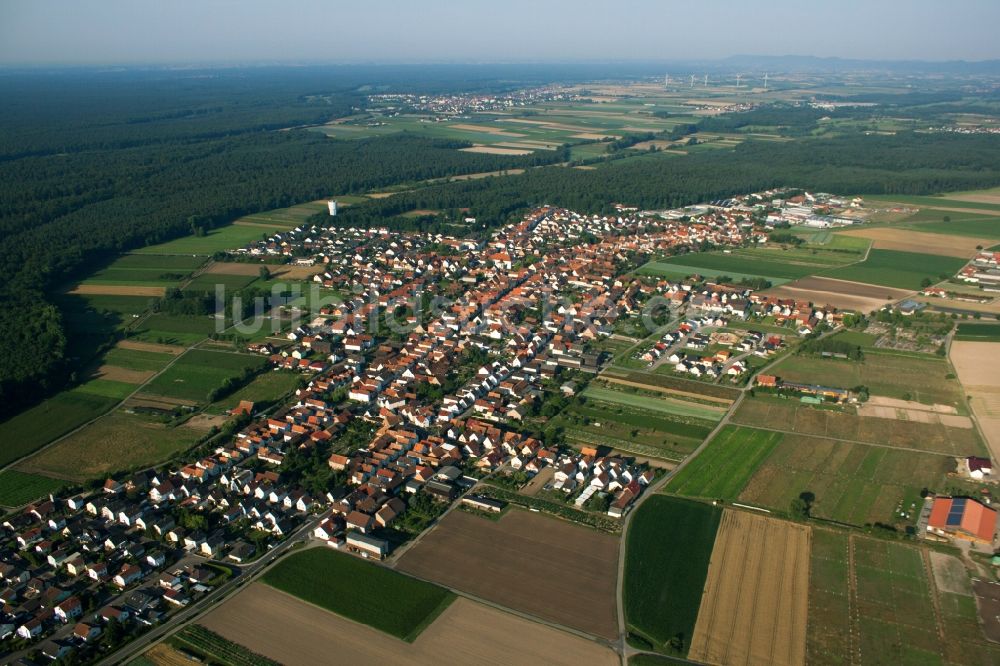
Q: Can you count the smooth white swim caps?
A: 0